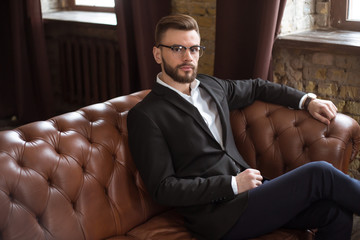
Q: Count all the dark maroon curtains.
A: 3